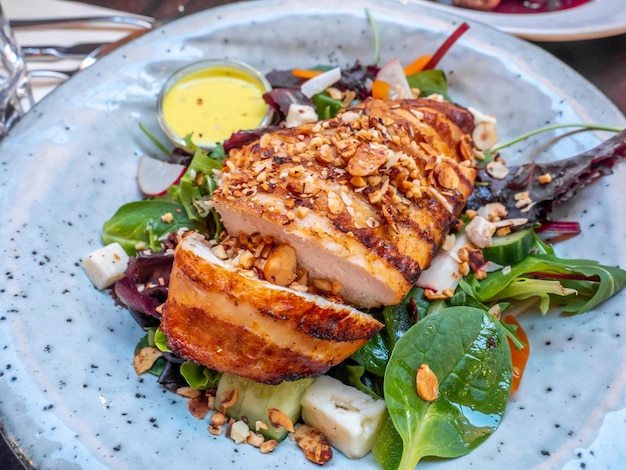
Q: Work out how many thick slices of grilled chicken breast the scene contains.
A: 2